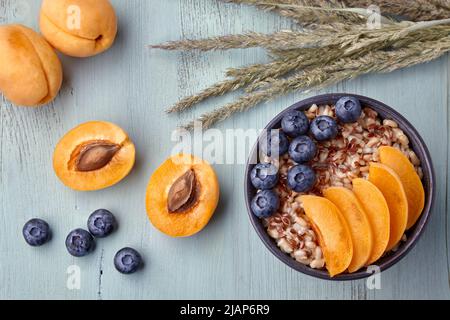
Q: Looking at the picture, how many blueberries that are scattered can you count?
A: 4